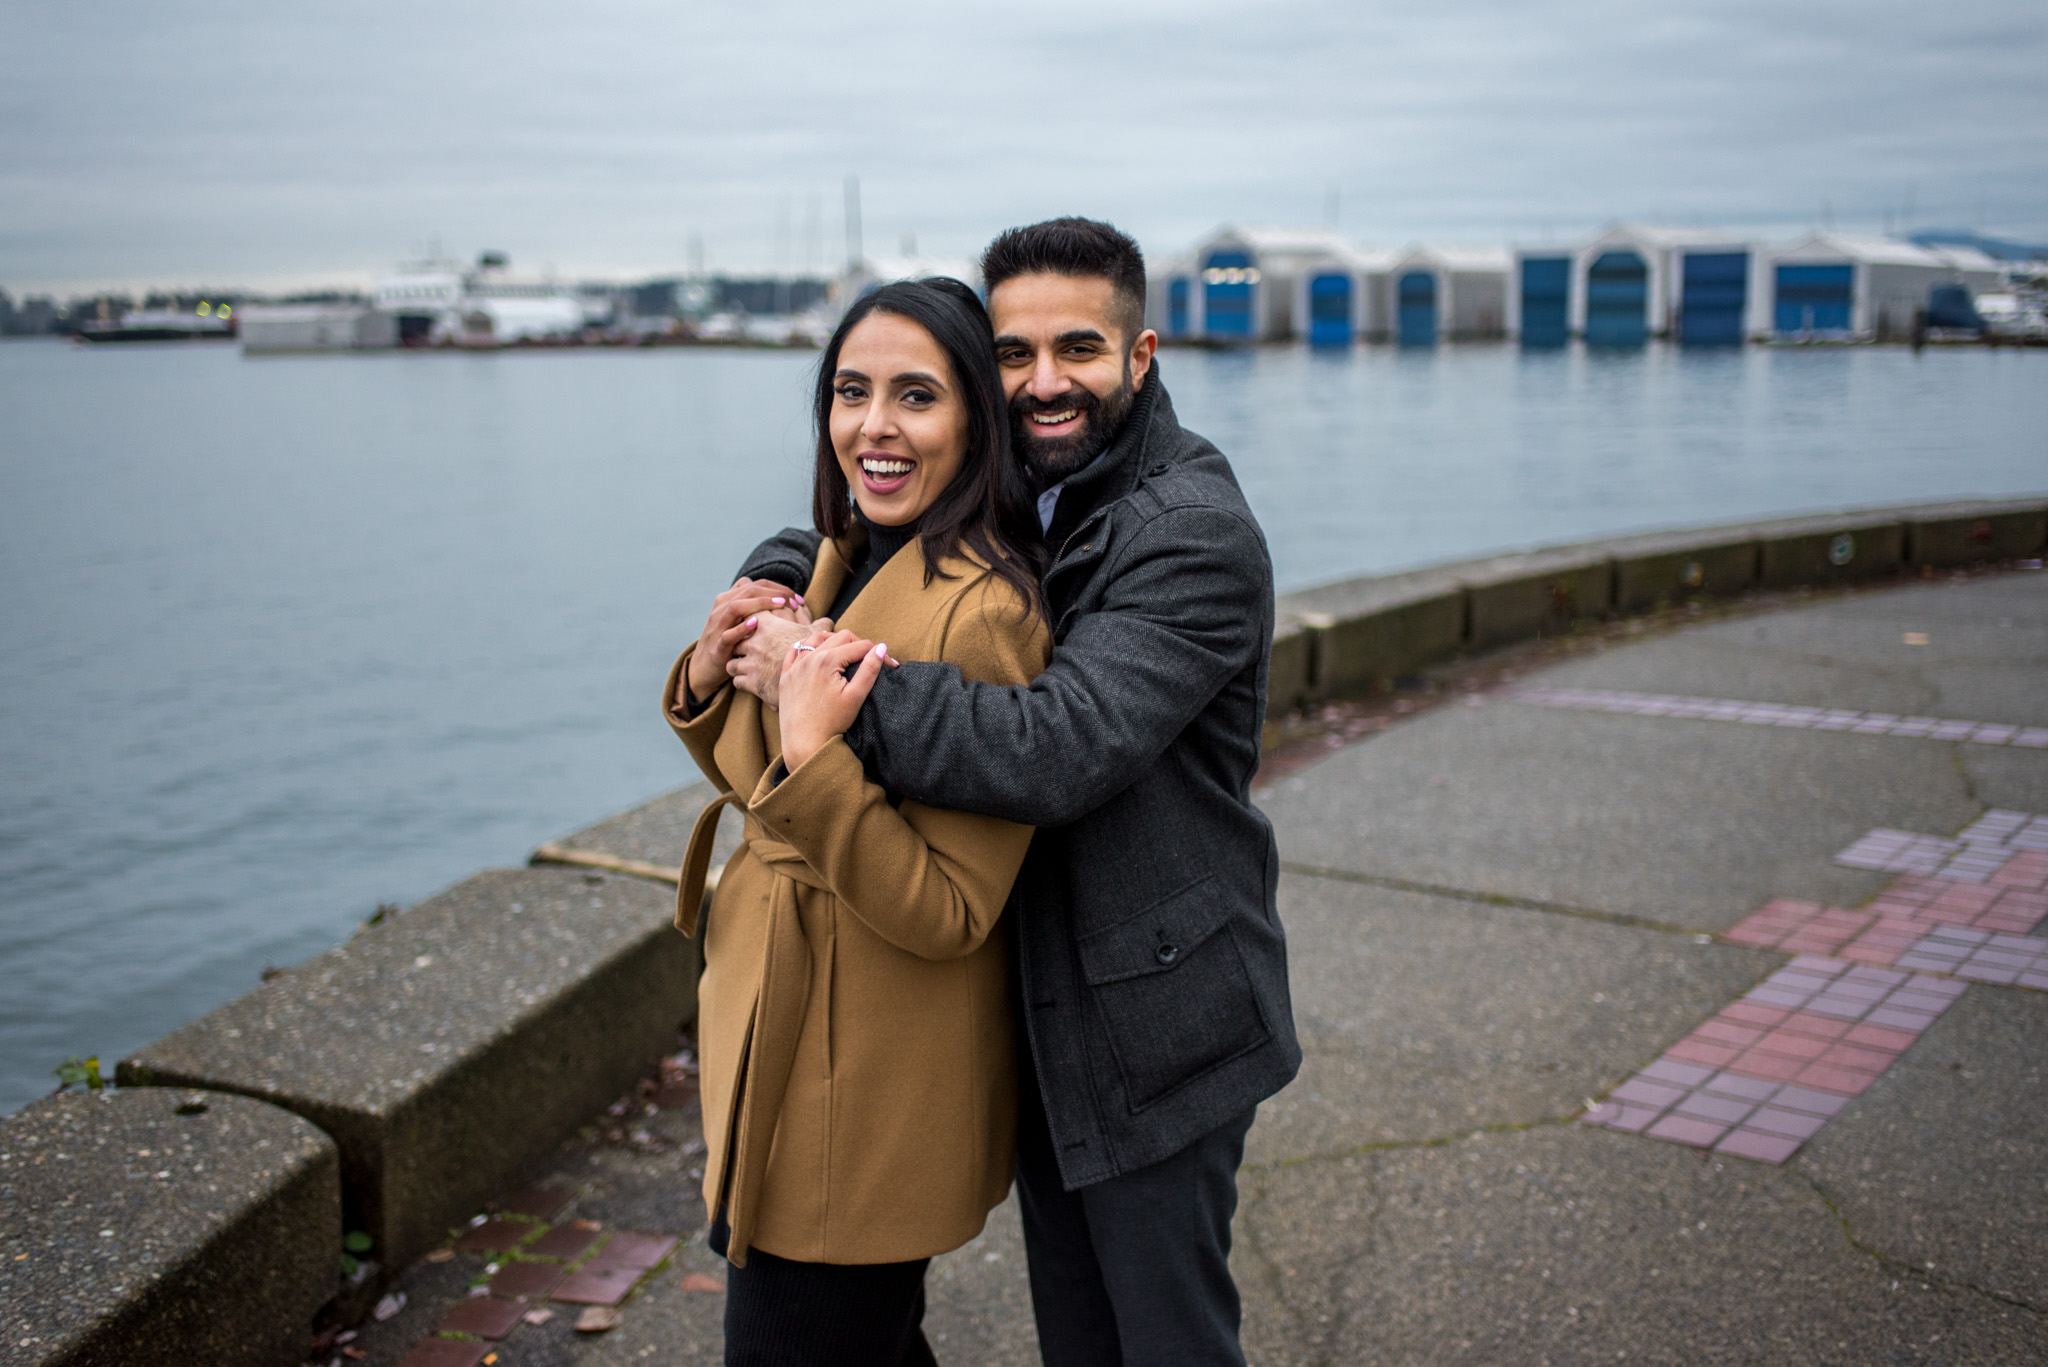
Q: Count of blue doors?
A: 8